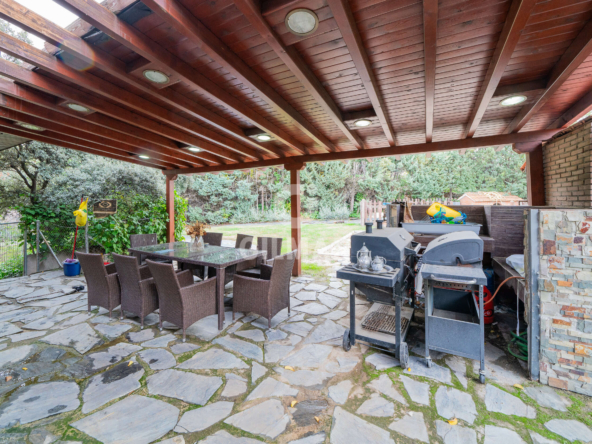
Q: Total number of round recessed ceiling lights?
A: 9